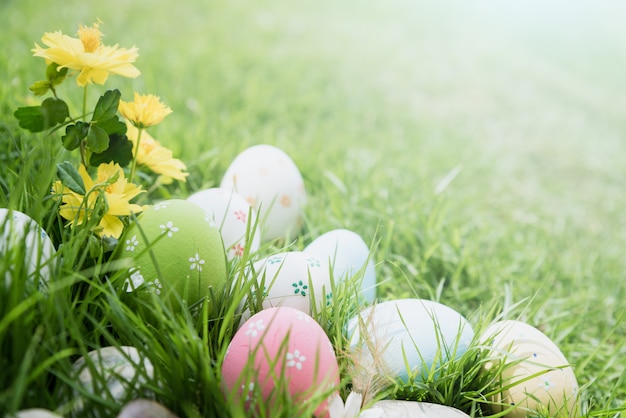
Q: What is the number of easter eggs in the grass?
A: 9